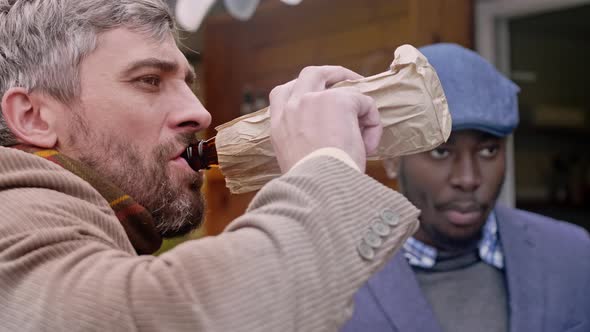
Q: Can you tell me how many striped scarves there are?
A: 1